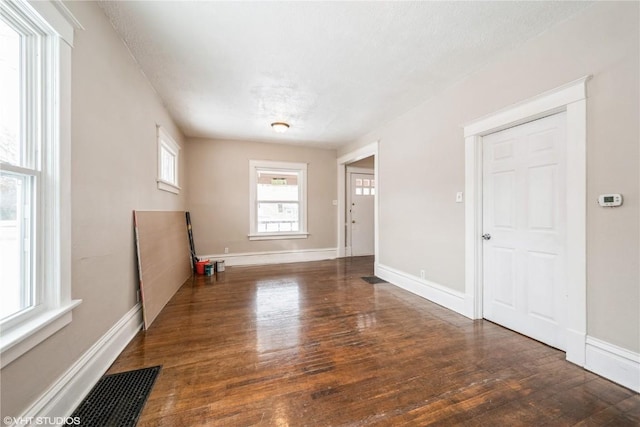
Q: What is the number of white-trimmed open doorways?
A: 1